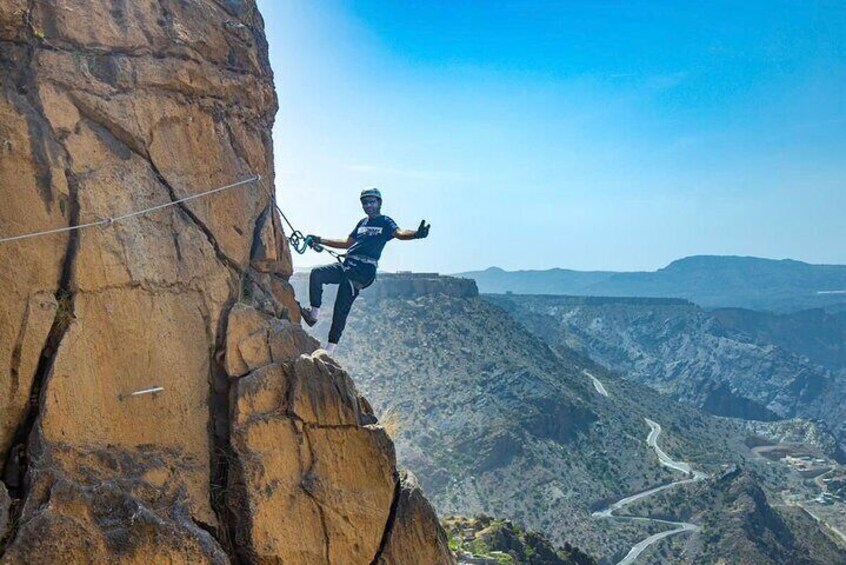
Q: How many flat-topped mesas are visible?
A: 2